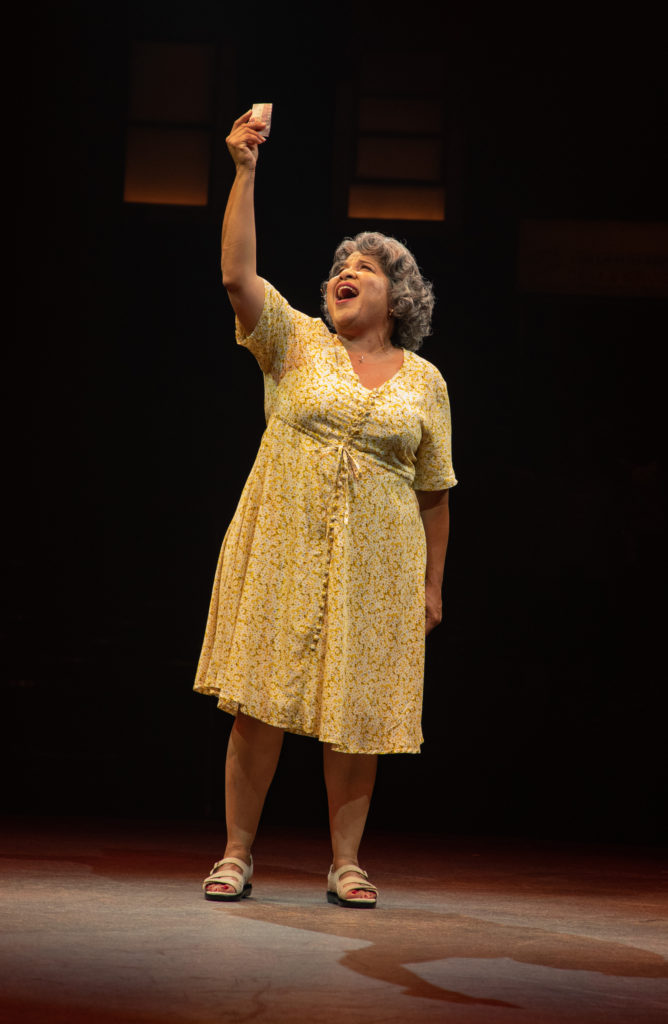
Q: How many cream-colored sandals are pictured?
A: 2